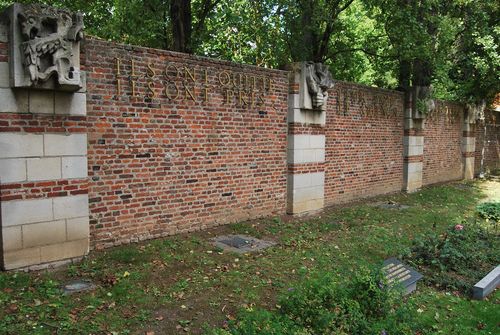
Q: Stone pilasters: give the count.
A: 4